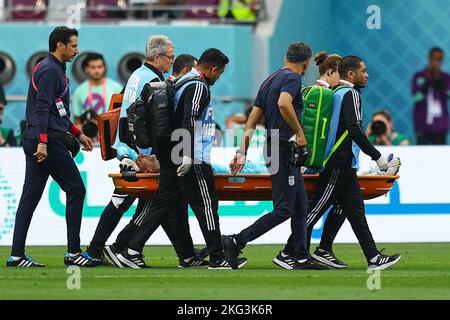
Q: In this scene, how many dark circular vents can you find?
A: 4